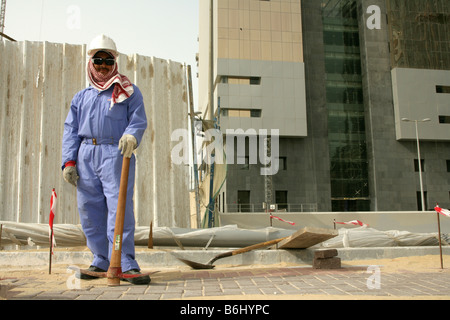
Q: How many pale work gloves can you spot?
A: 2